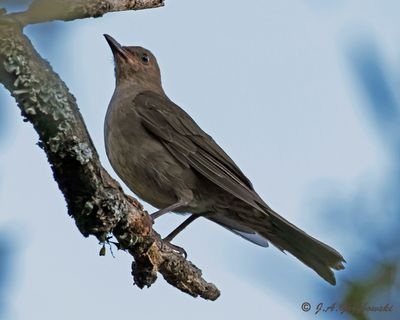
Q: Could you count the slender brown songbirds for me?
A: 1